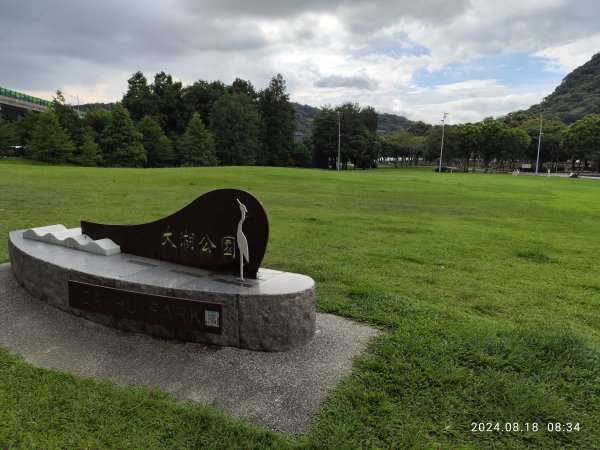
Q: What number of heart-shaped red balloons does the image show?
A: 0